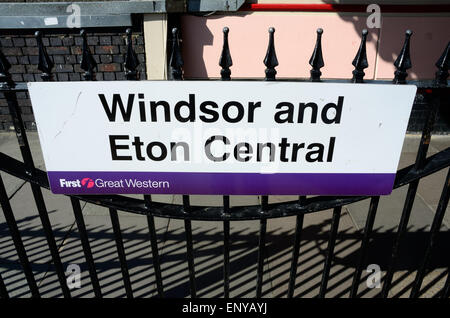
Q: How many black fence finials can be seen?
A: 11